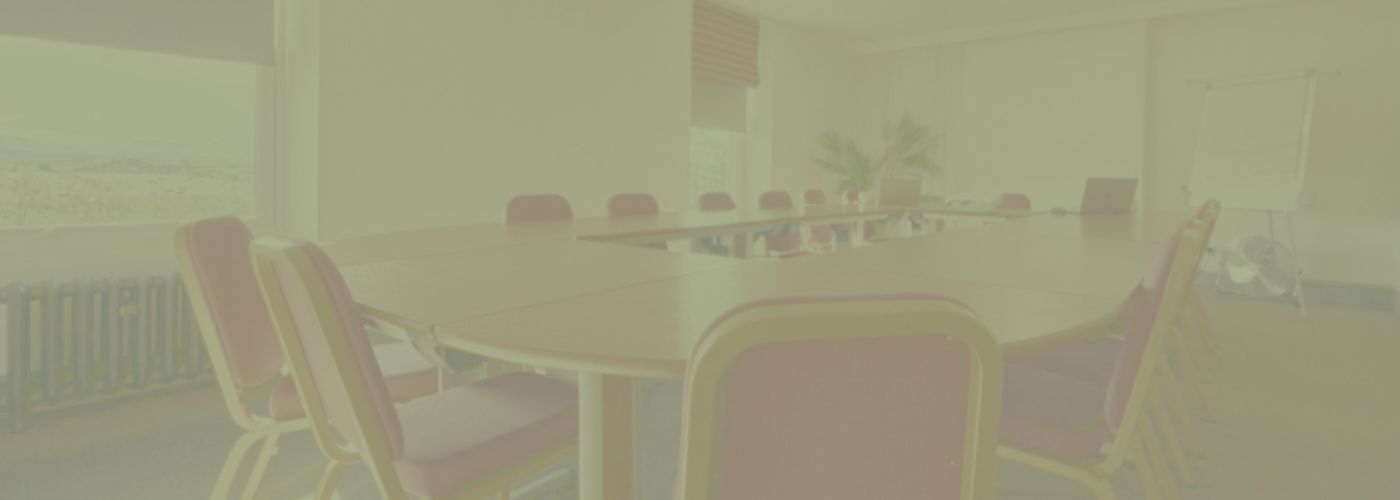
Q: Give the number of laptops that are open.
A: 1